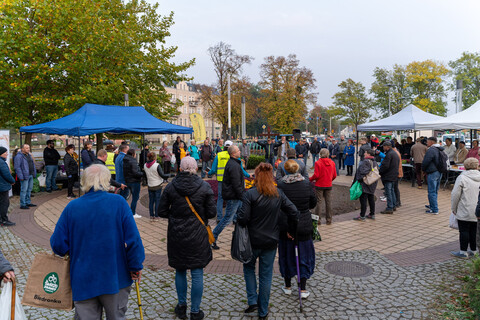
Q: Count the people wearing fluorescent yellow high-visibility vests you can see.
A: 2